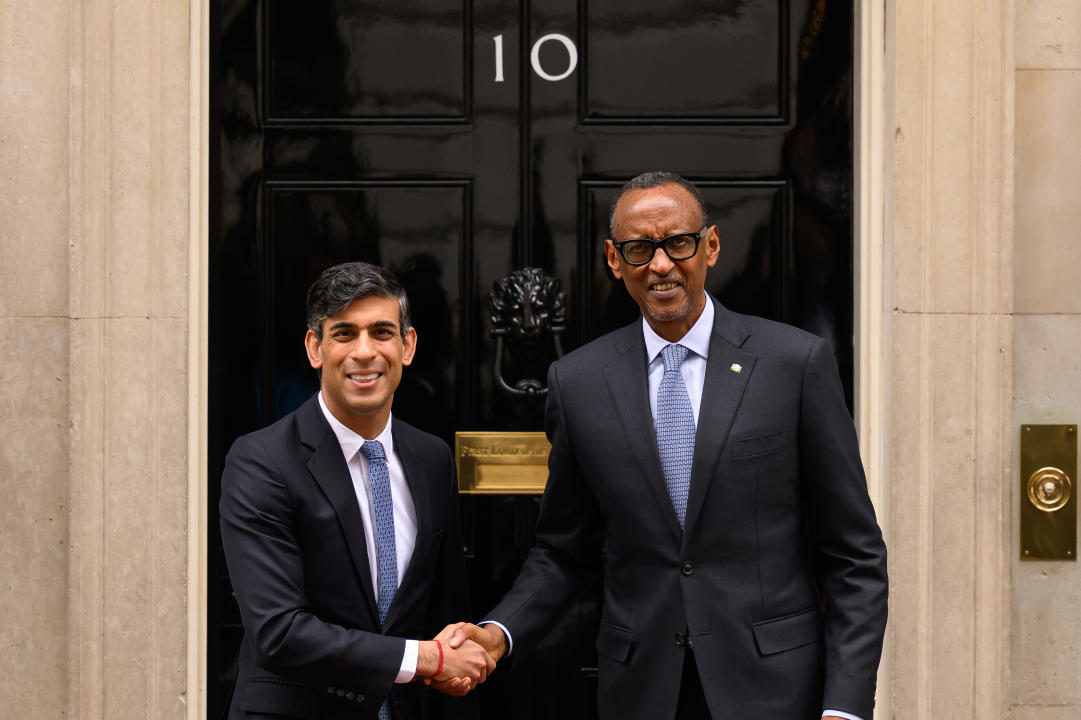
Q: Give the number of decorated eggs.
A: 0